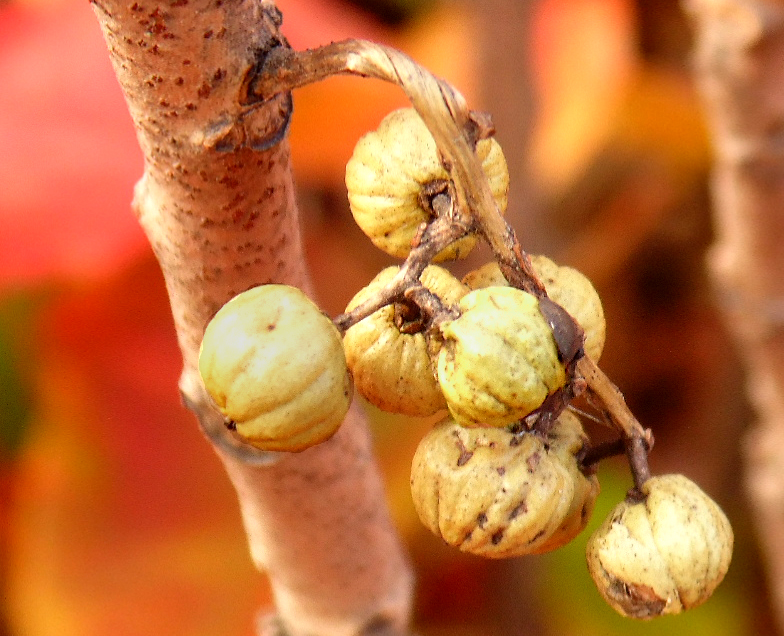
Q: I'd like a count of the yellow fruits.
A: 7